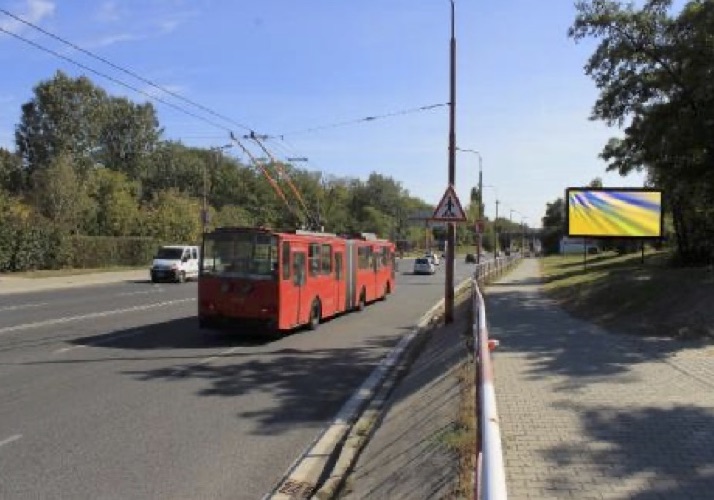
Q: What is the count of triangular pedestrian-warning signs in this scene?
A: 1